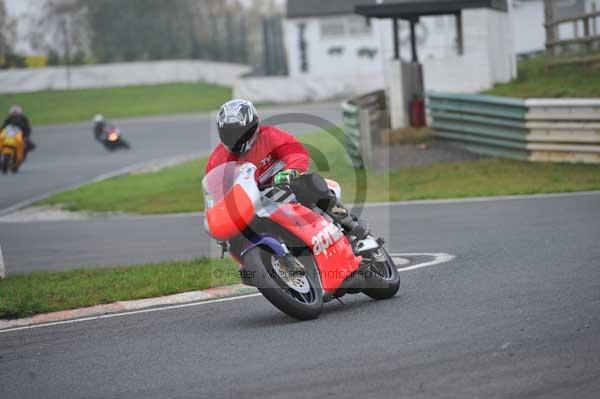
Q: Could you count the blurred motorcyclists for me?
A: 2